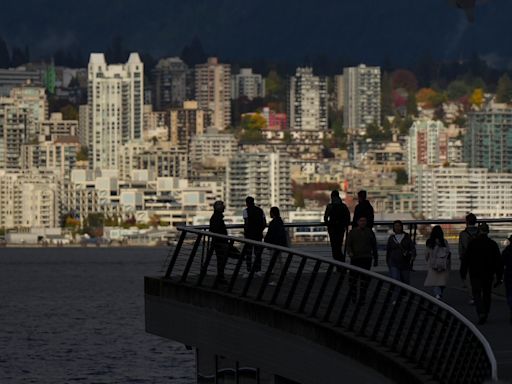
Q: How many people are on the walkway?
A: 11